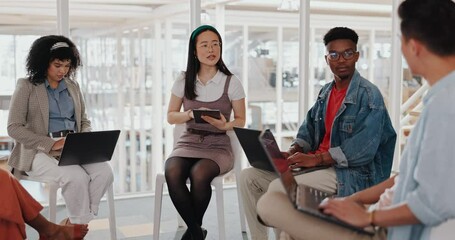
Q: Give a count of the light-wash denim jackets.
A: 1